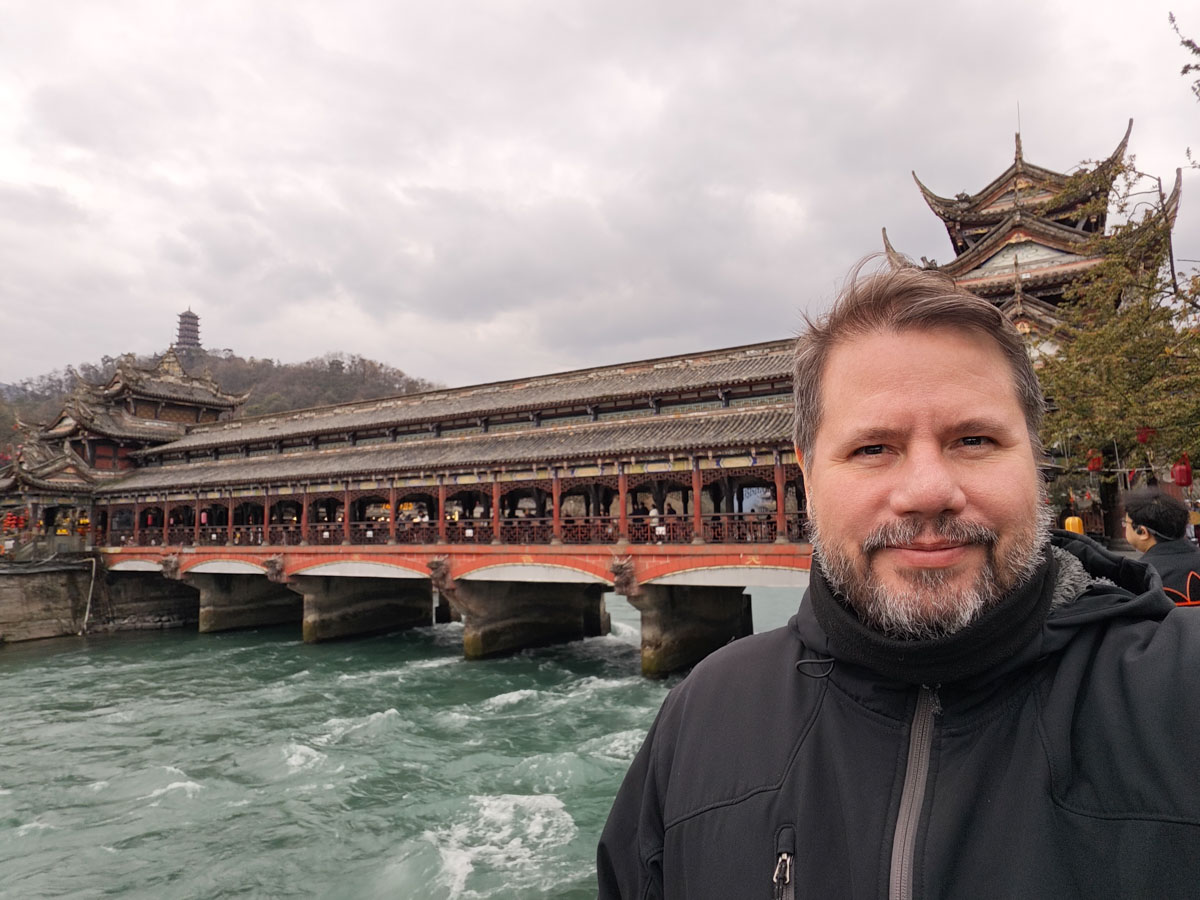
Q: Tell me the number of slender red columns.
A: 15